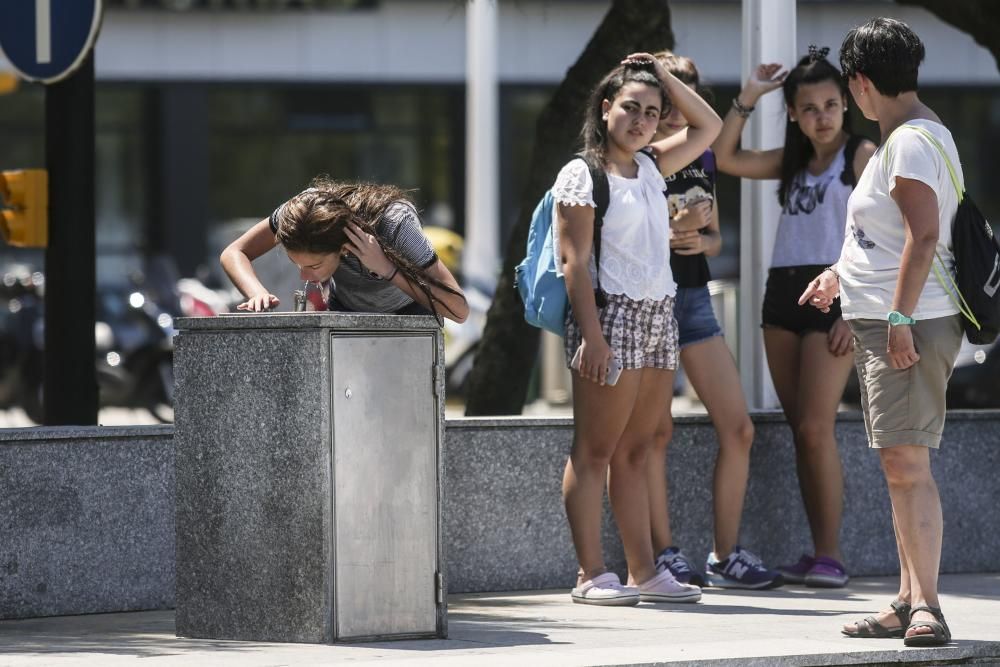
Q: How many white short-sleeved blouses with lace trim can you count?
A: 1